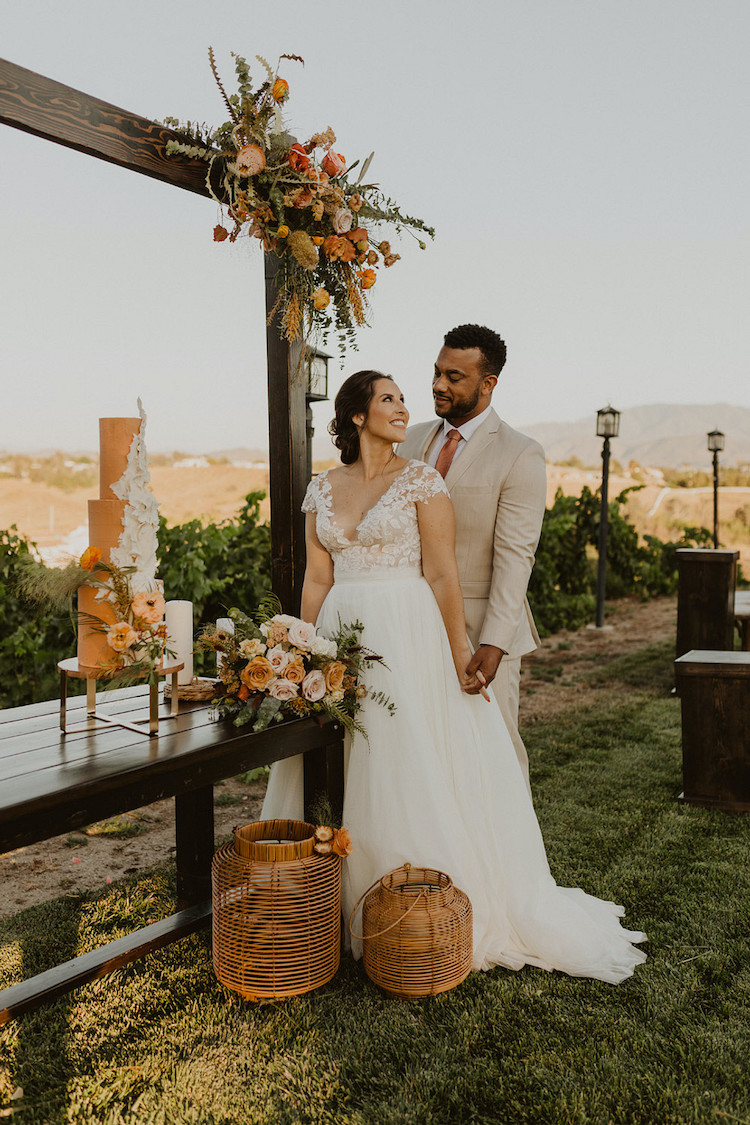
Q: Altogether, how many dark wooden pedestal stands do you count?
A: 2